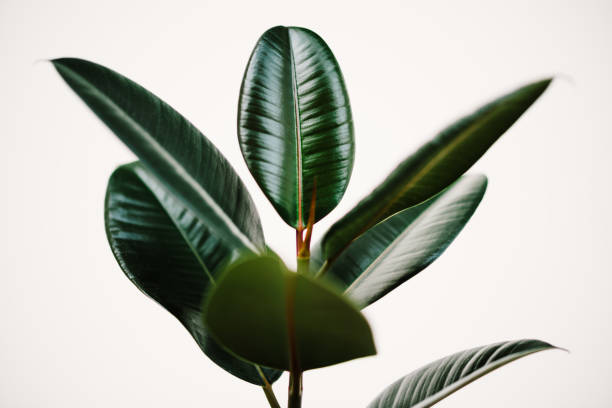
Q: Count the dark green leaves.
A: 7